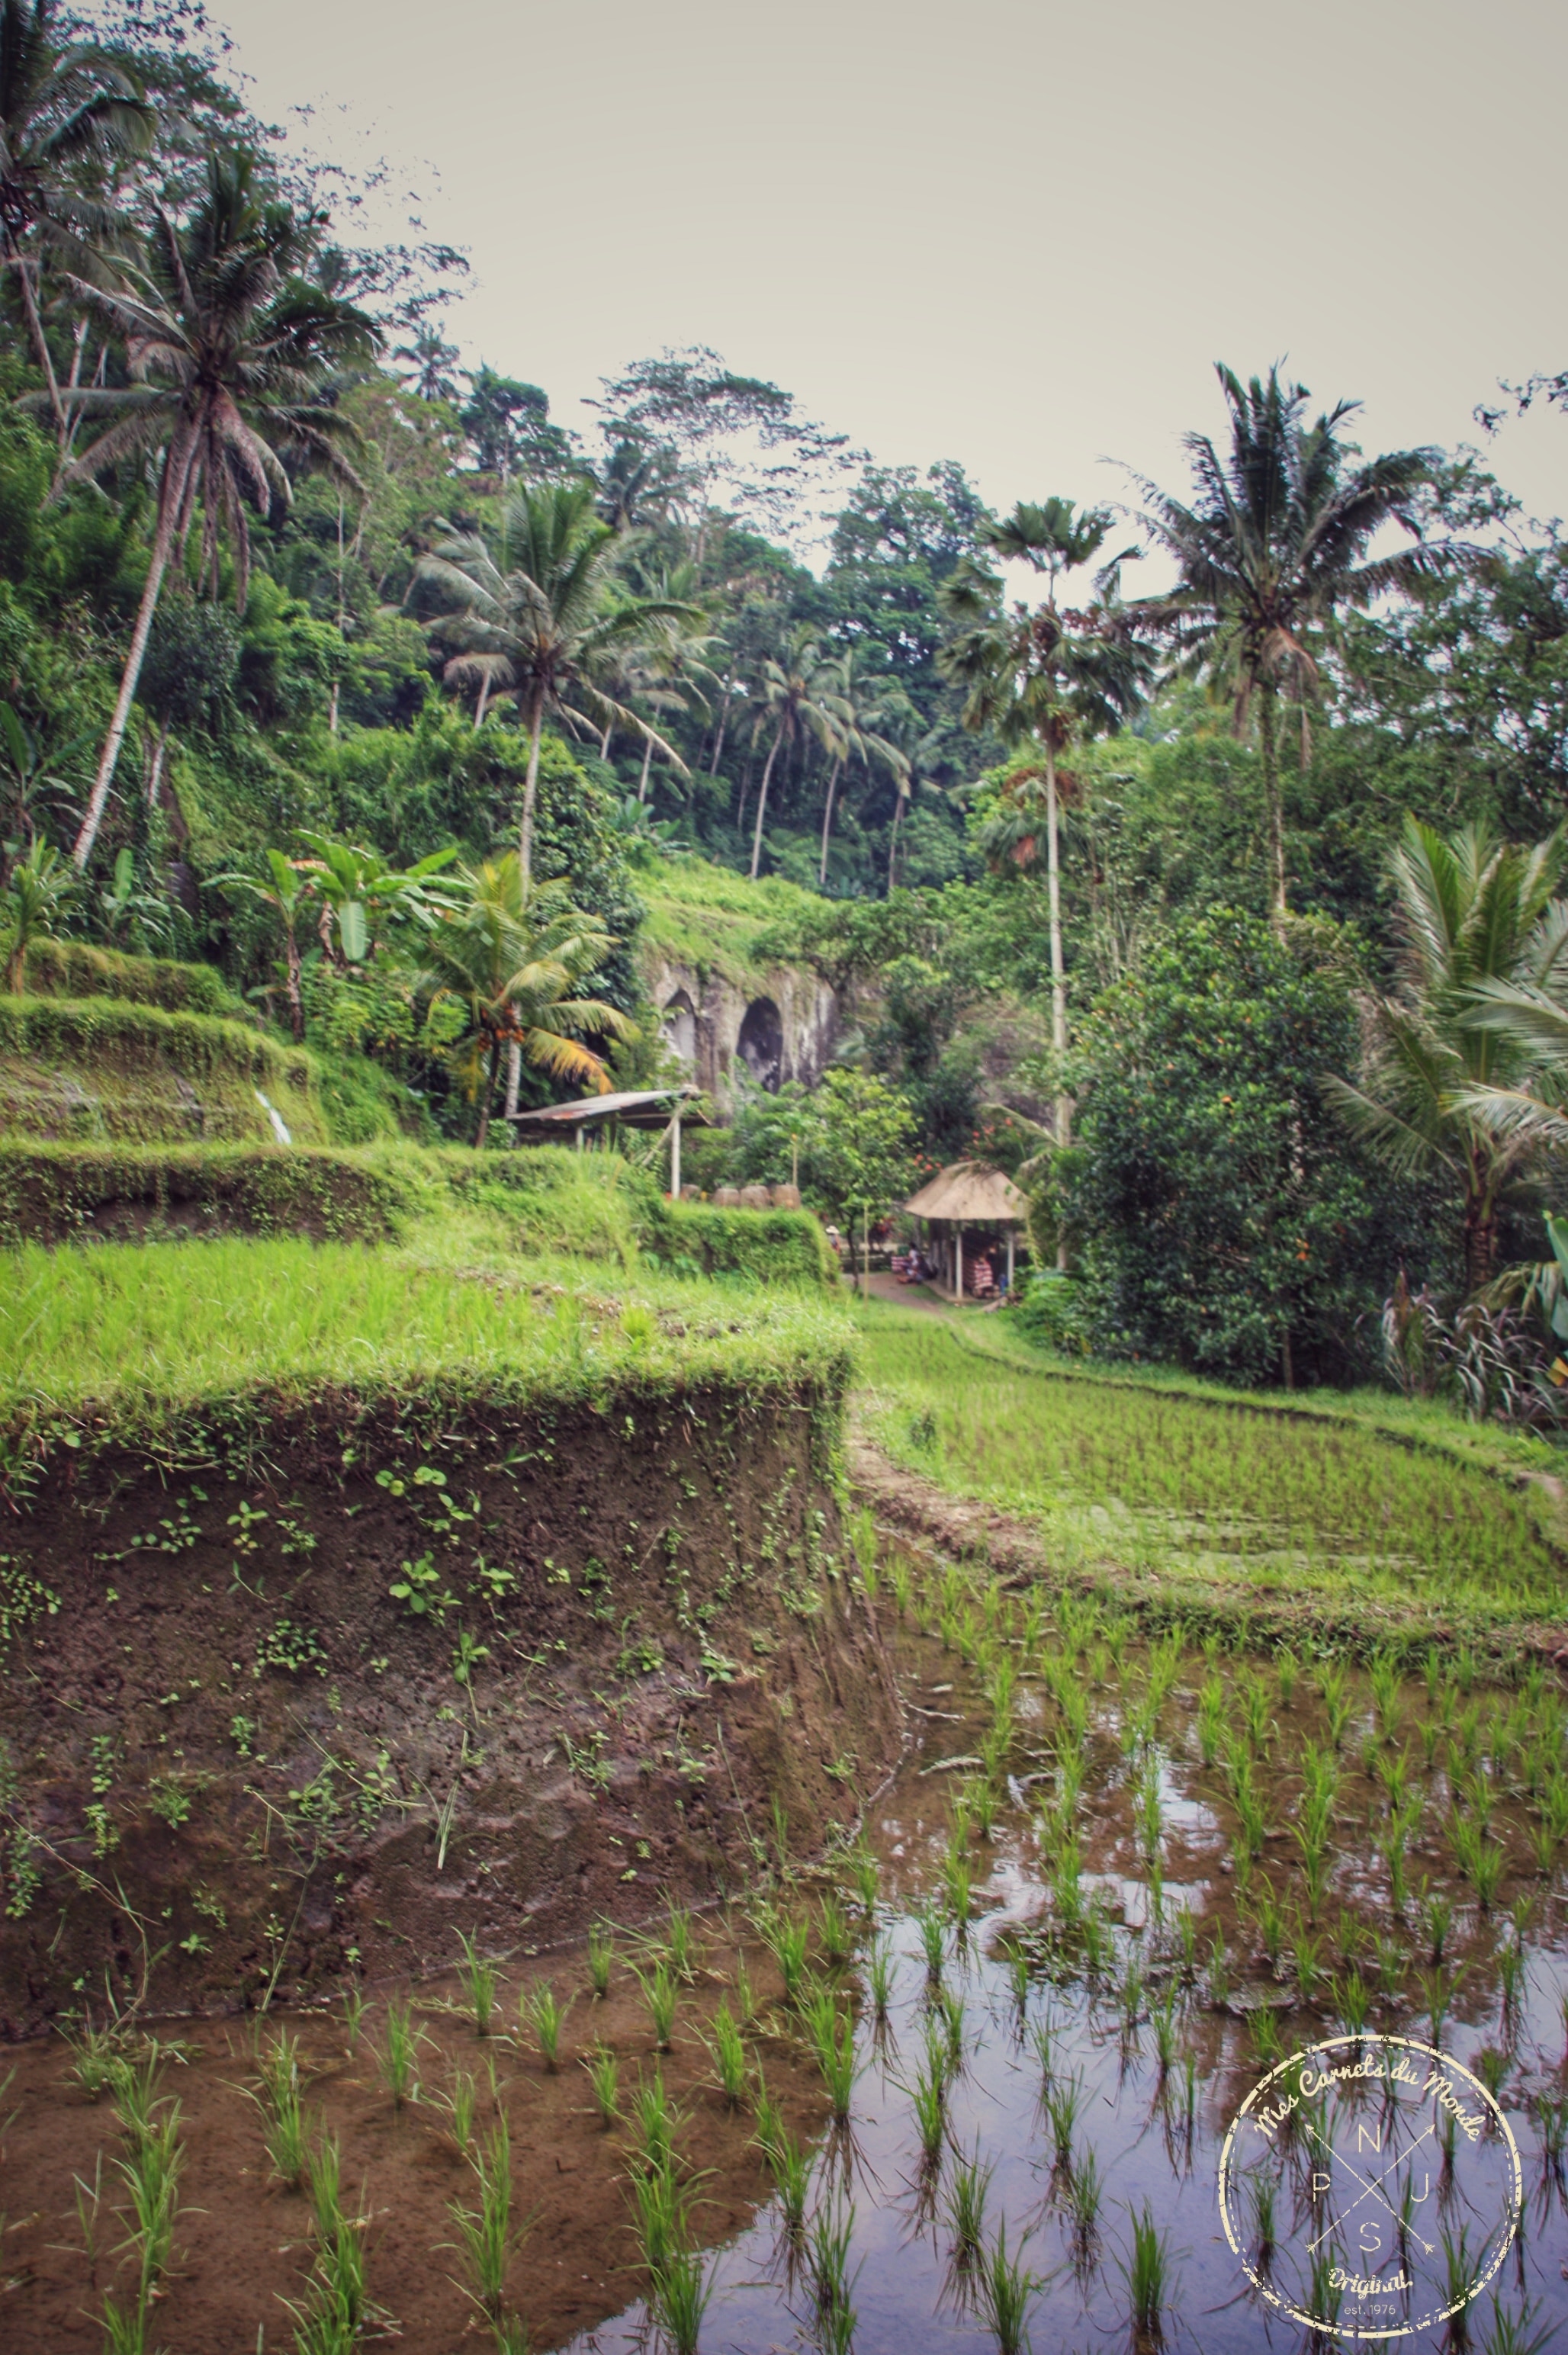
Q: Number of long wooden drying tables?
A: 0